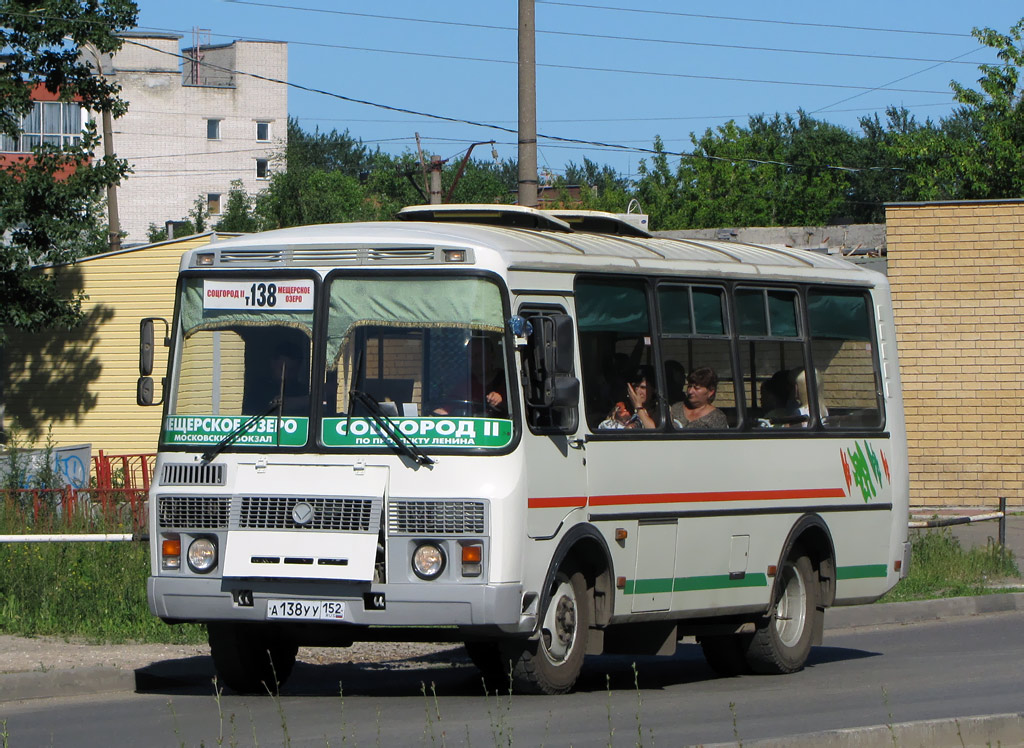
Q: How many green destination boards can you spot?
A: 2